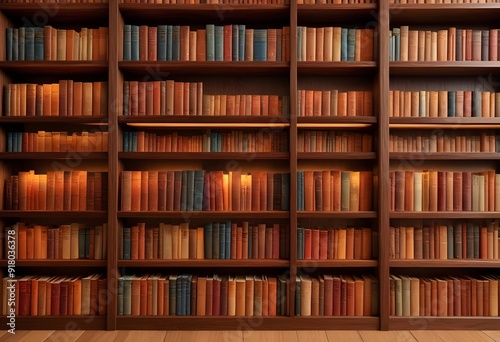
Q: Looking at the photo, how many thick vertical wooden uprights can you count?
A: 3